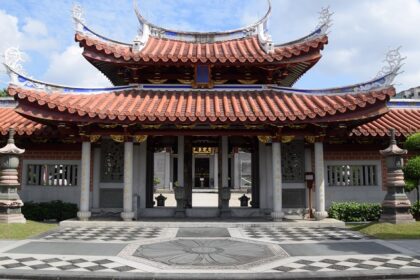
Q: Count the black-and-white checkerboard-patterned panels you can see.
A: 4